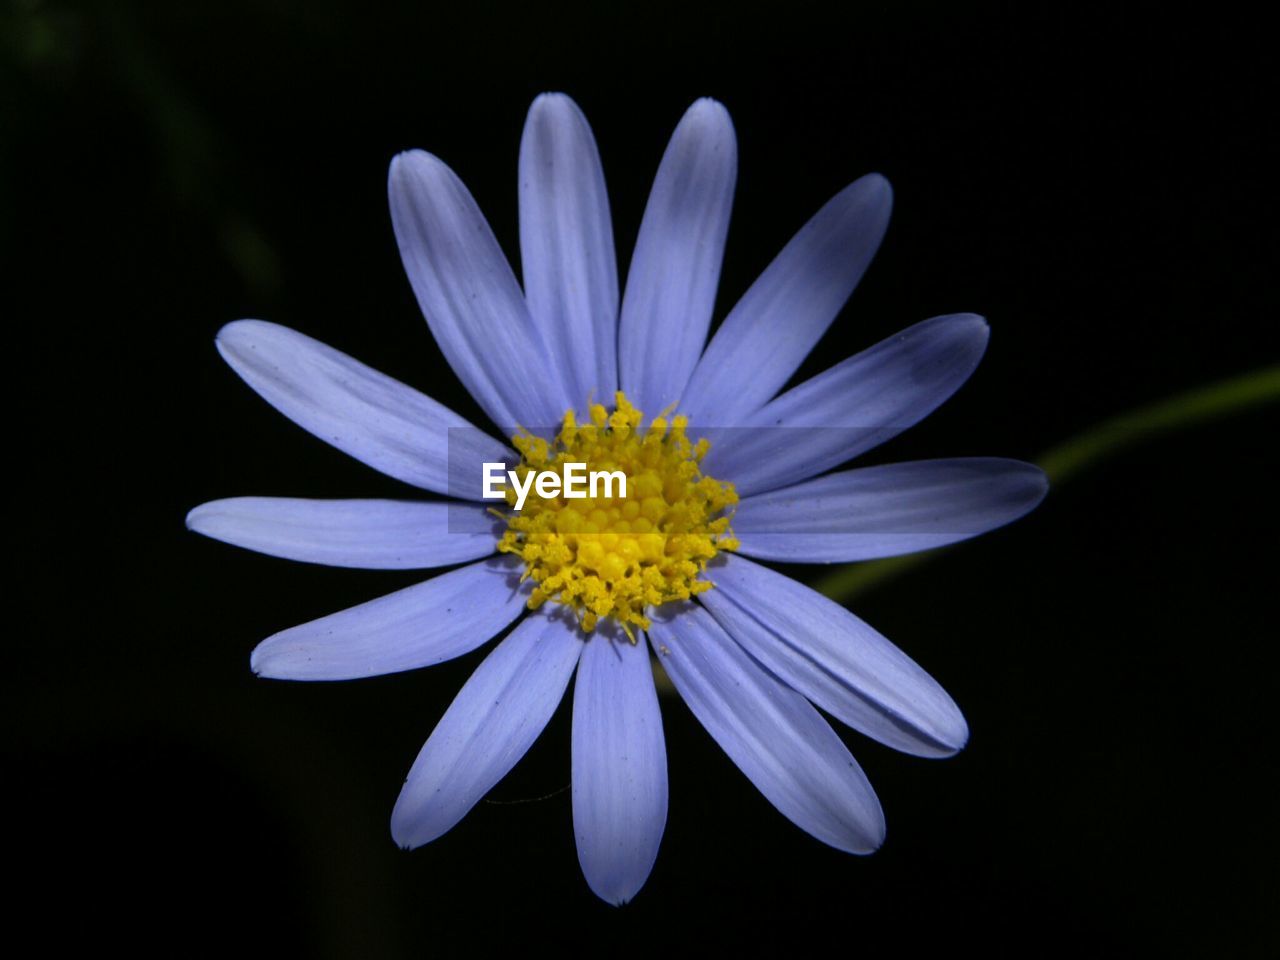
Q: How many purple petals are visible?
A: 13